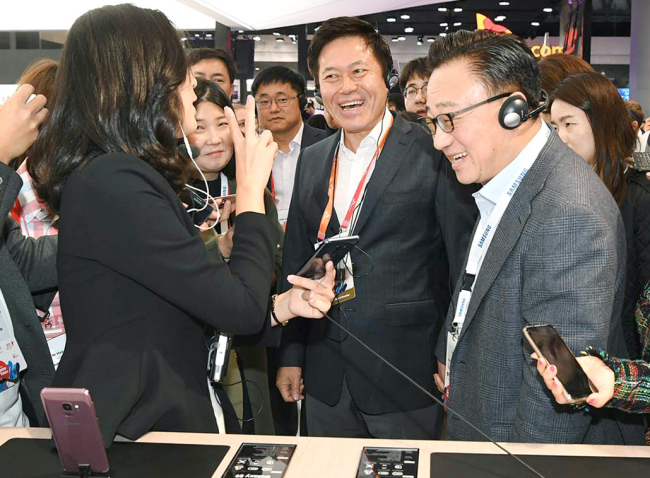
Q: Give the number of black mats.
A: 2